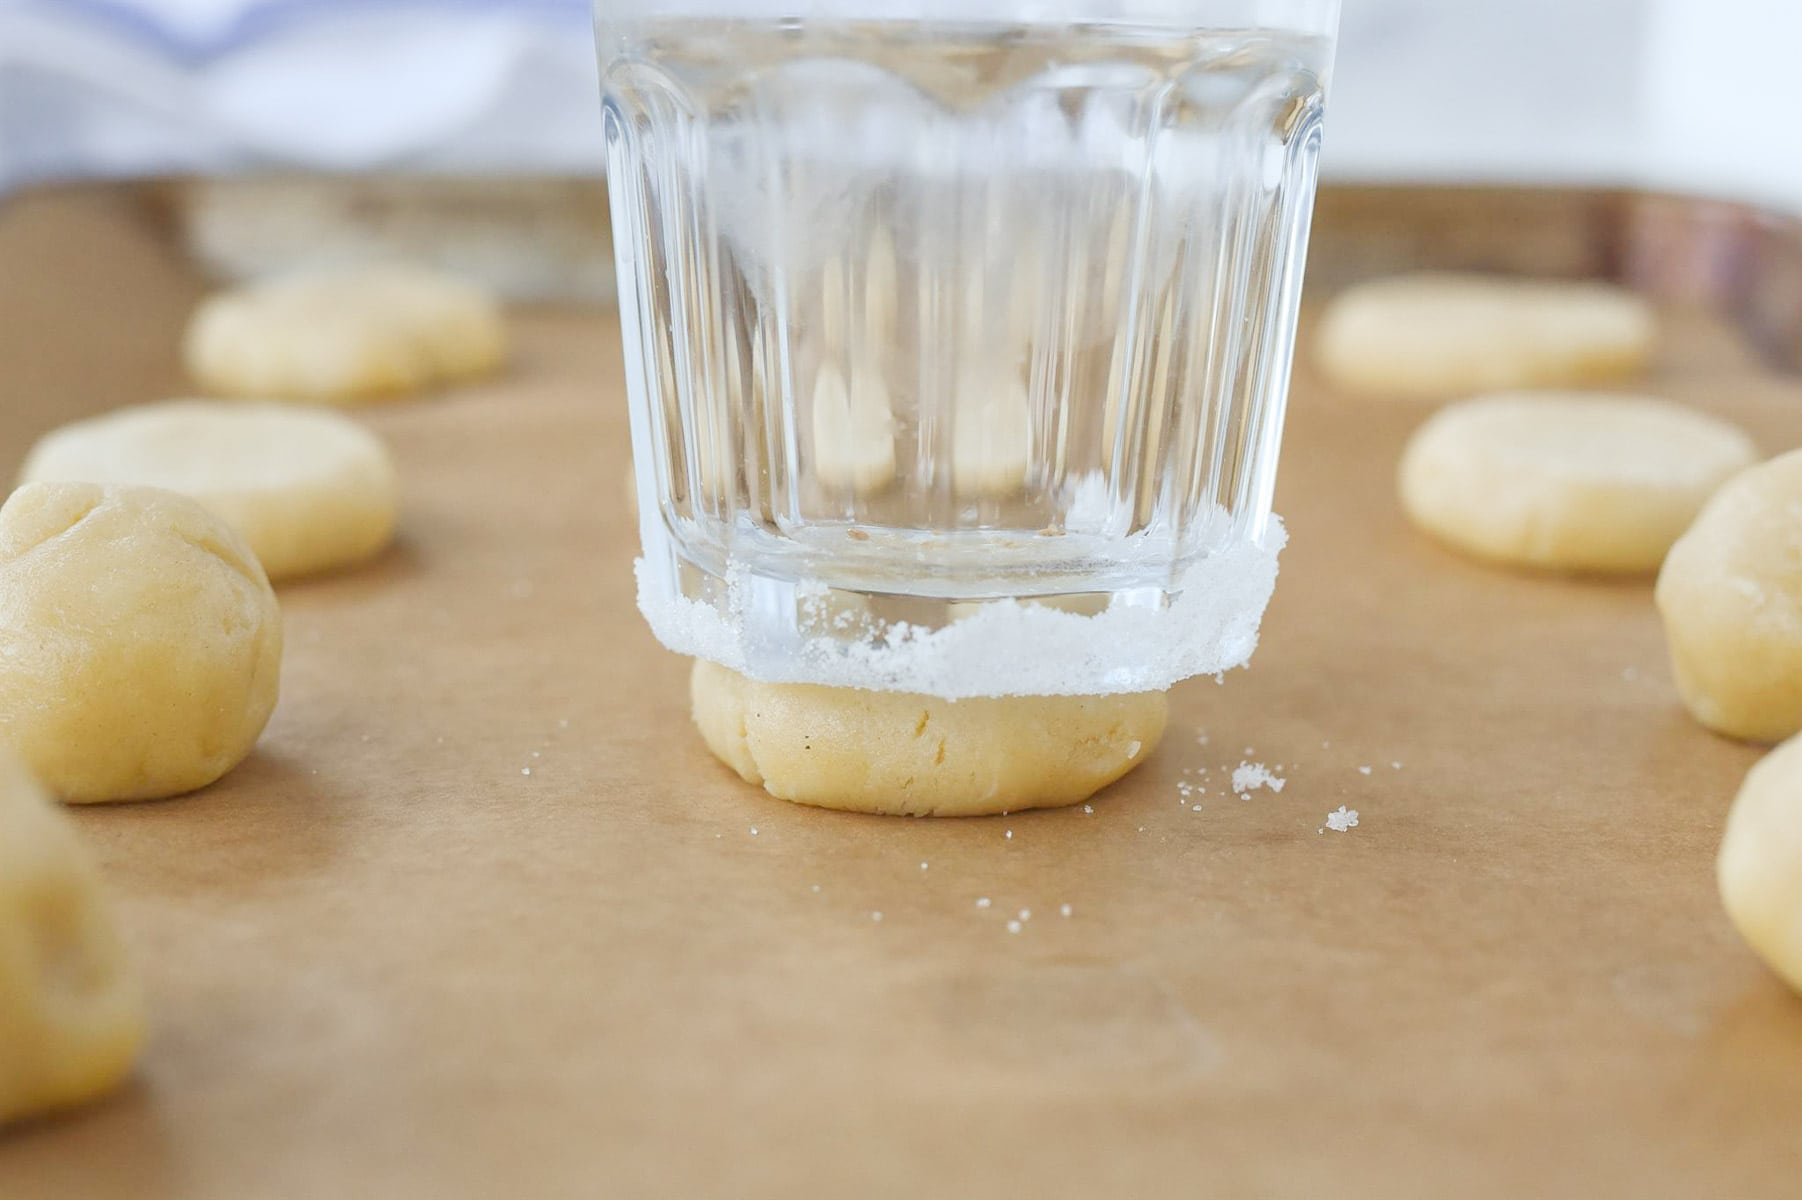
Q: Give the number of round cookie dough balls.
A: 4